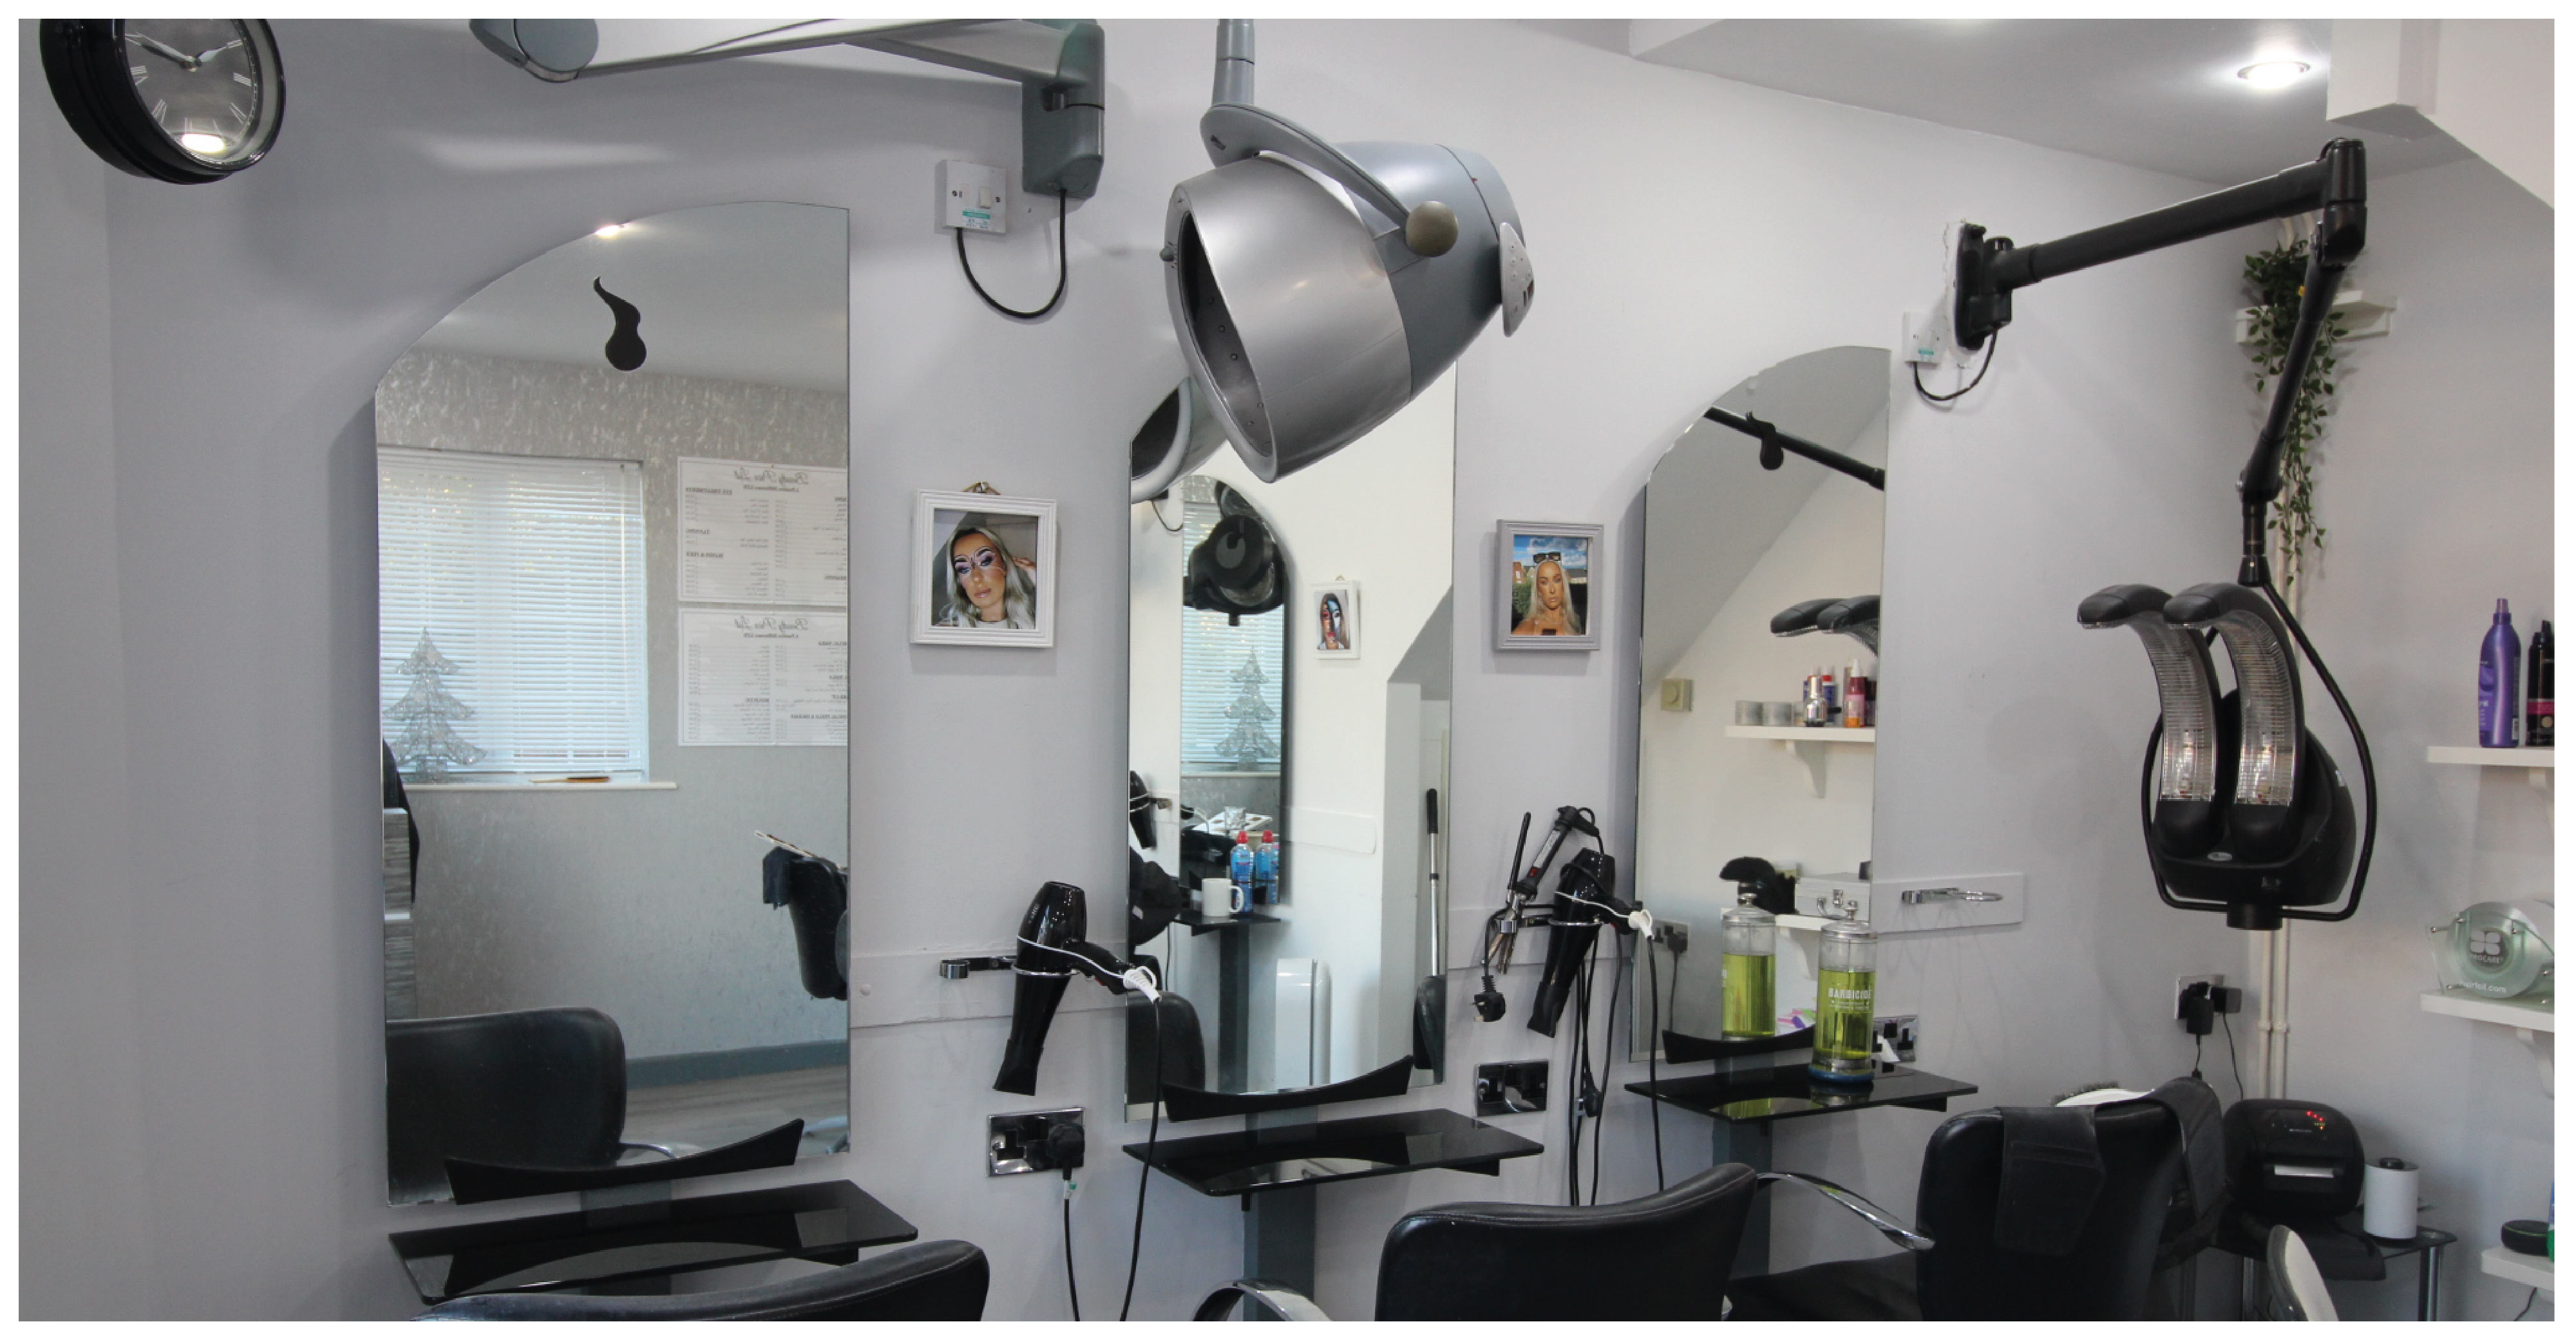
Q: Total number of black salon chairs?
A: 3